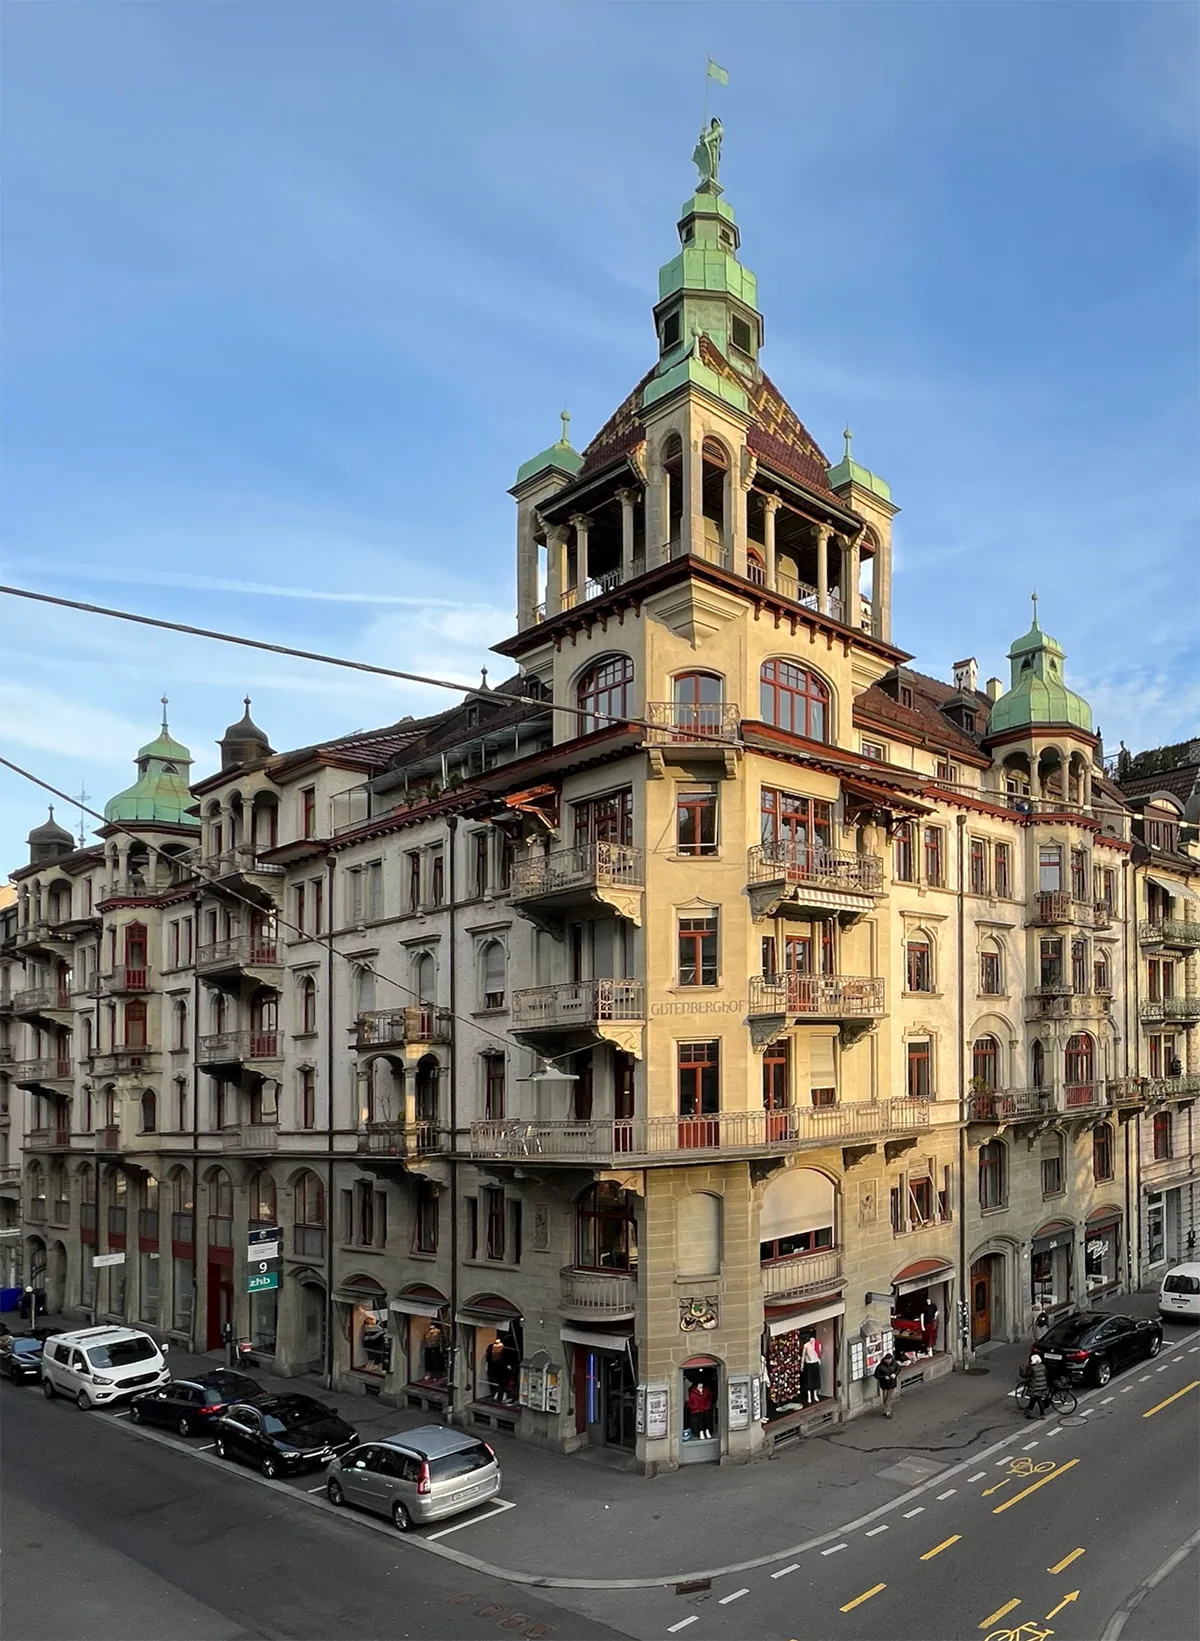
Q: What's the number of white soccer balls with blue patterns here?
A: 0